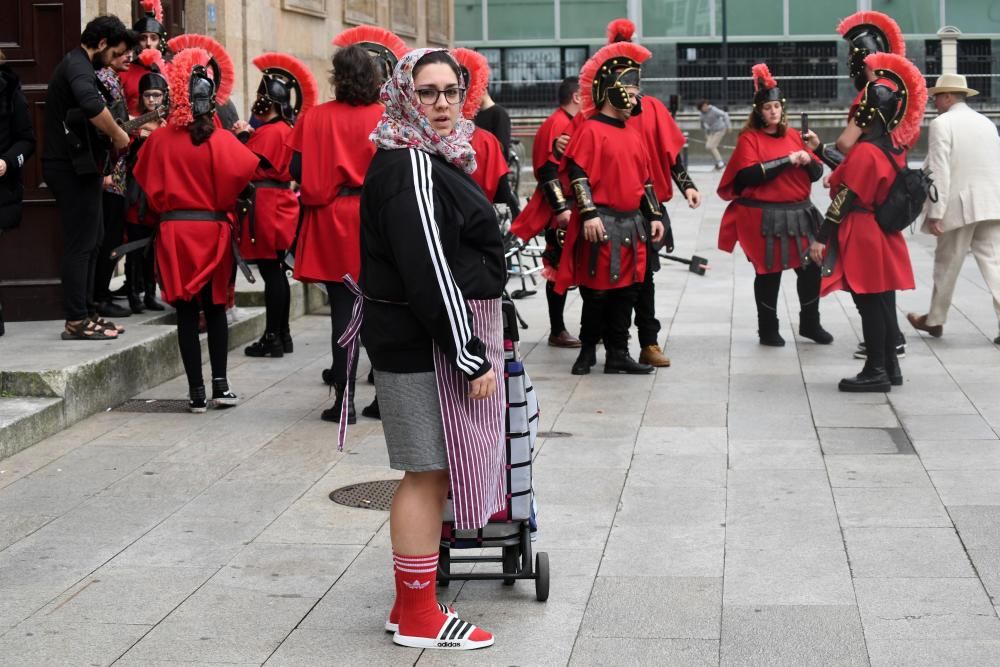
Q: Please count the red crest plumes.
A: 12